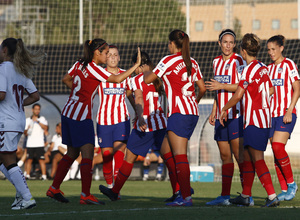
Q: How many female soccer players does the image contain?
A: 8